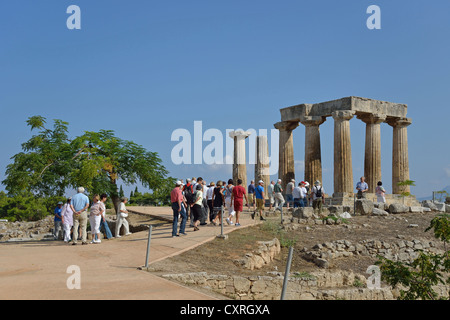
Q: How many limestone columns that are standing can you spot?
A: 7